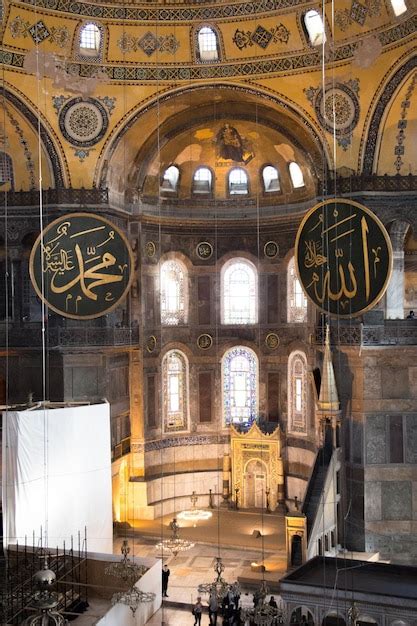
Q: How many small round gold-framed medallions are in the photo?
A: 6